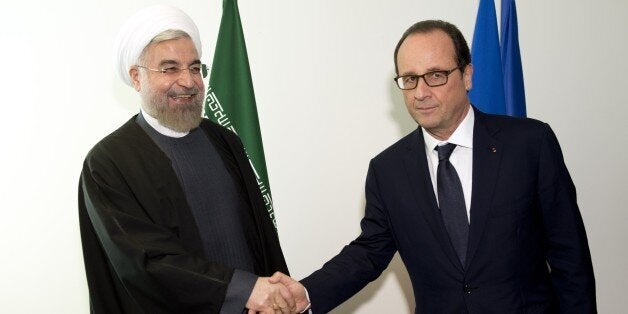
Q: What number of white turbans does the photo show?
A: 1